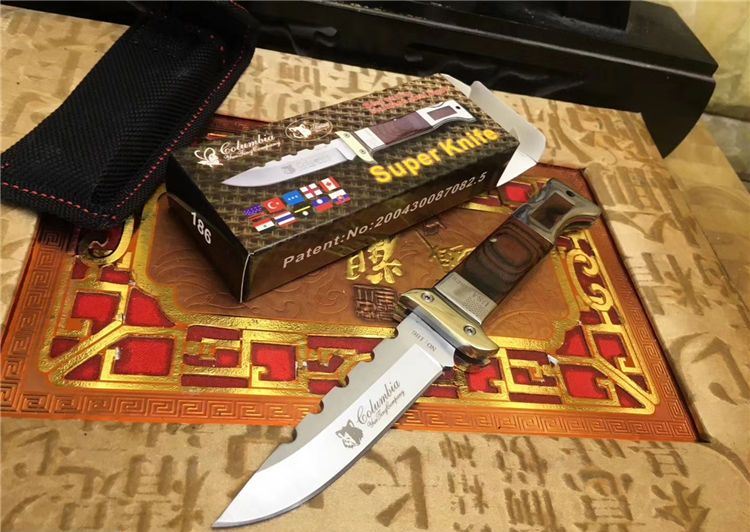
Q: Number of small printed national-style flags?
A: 10